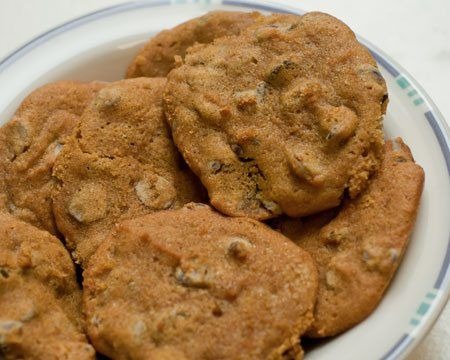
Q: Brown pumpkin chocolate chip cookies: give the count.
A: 7